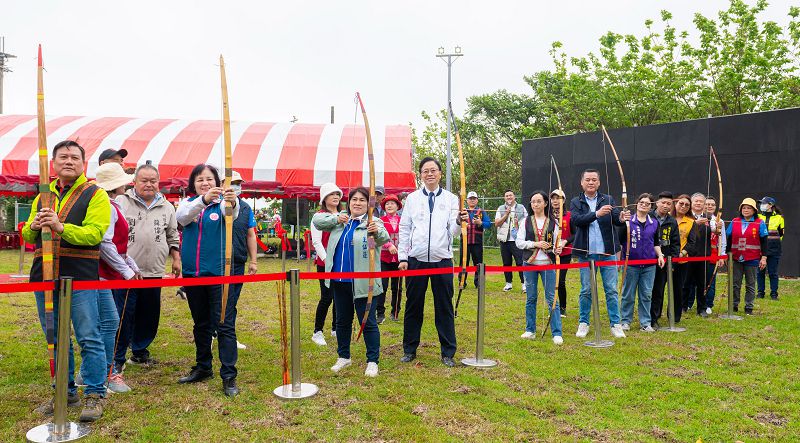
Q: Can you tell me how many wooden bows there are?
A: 7